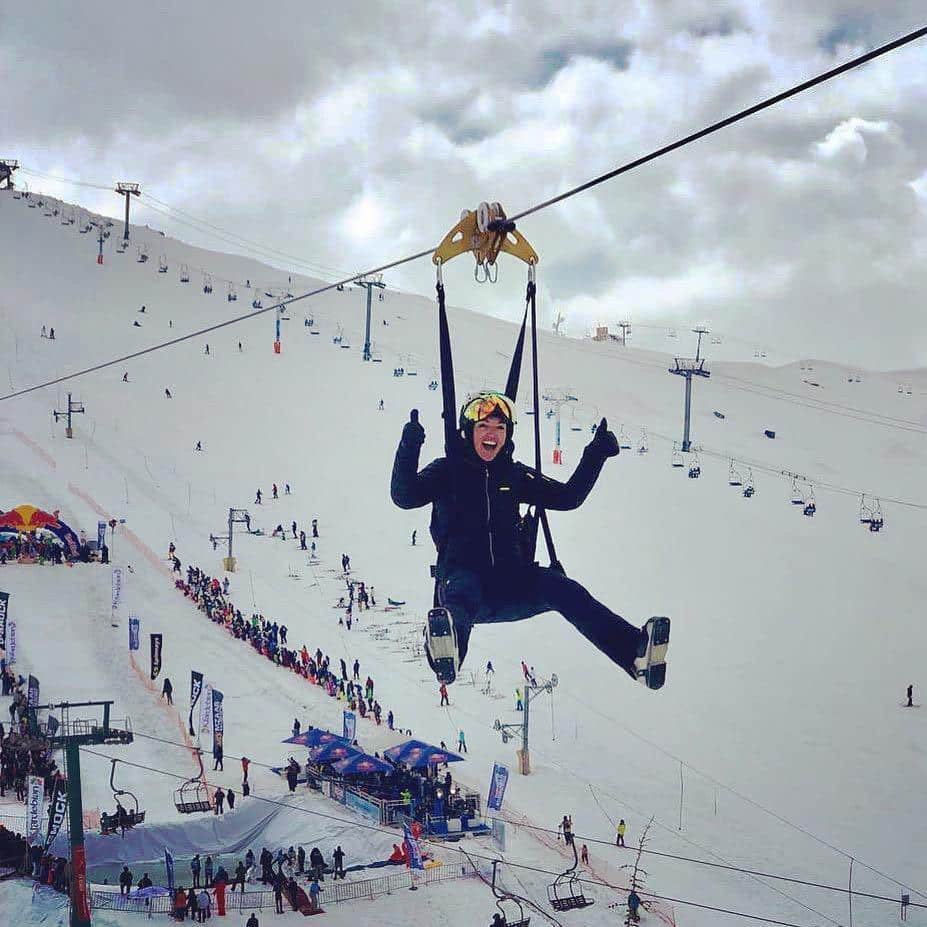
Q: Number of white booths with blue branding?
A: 0